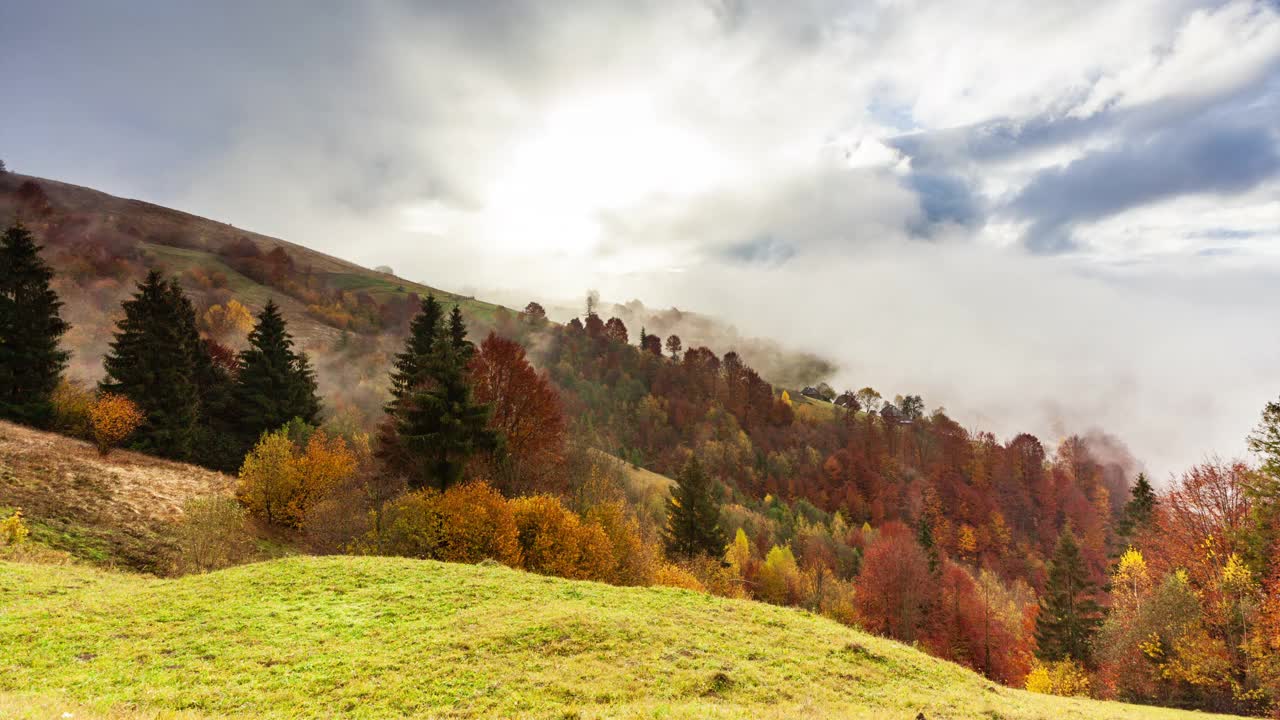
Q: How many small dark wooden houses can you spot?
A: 3